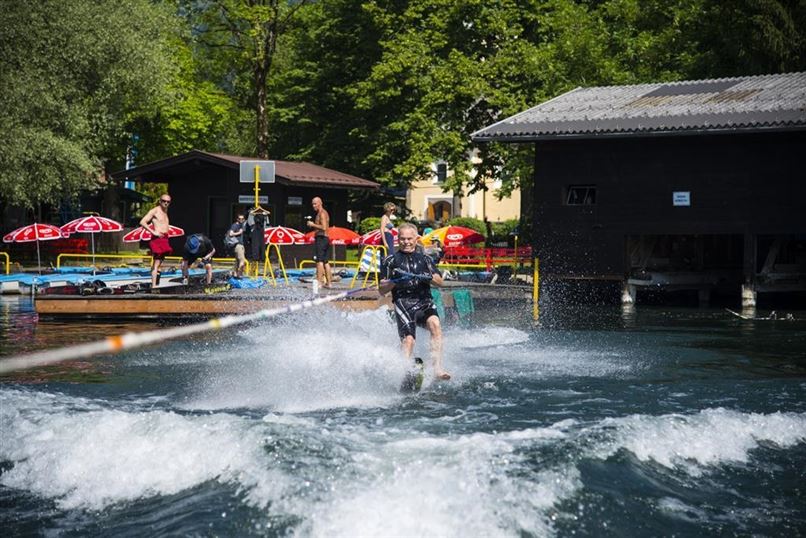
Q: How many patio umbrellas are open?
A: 7